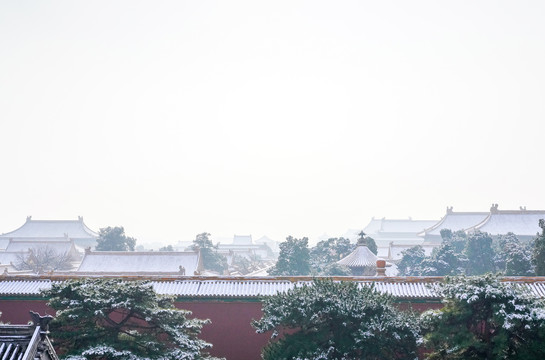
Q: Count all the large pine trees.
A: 3